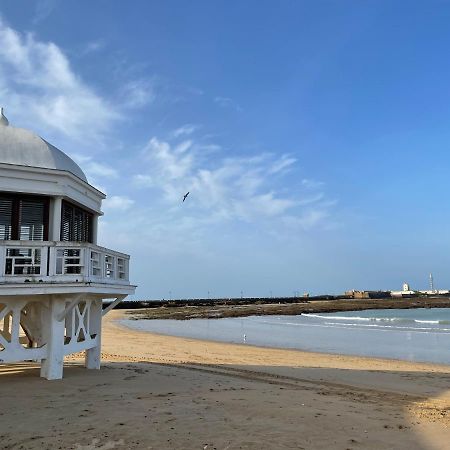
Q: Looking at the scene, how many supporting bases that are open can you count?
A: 2